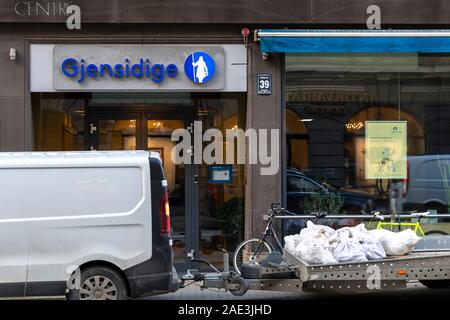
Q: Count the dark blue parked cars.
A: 1